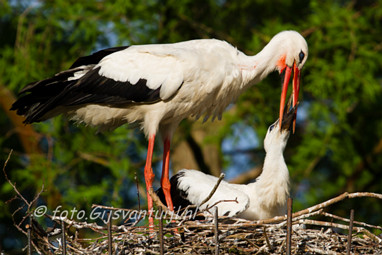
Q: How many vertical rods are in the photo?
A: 7